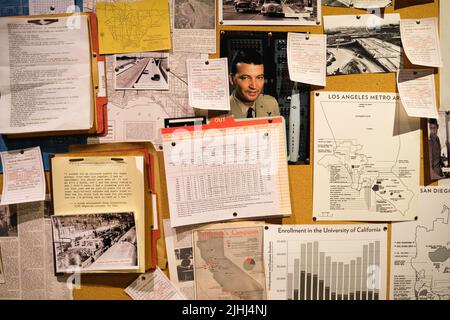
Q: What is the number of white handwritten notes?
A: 6